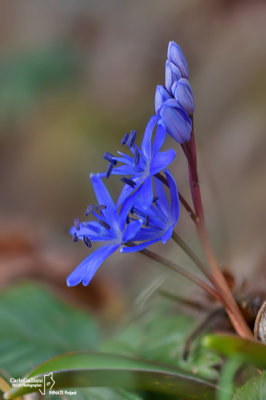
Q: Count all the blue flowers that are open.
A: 3